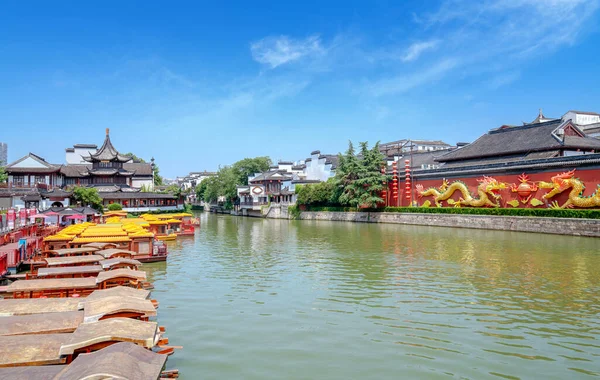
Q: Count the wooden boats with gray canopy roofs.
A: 8